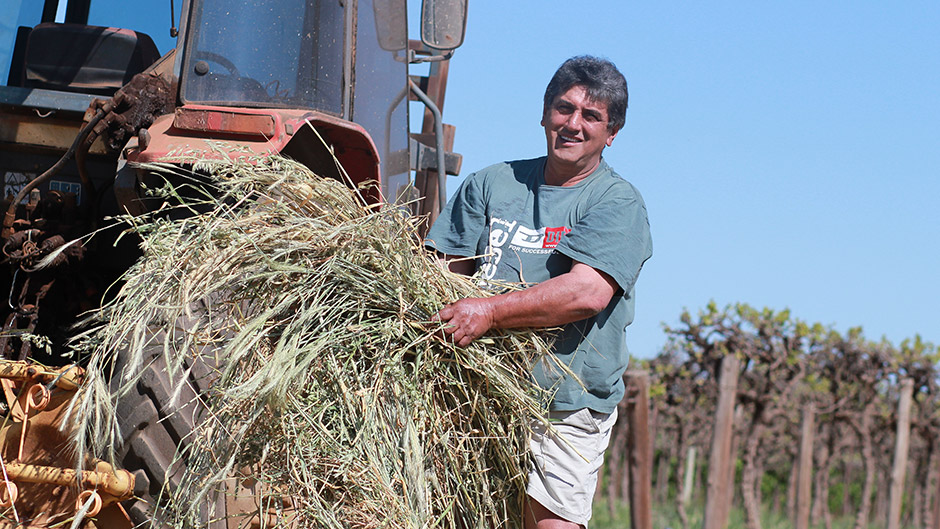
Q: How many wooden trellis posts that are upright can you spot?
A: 4